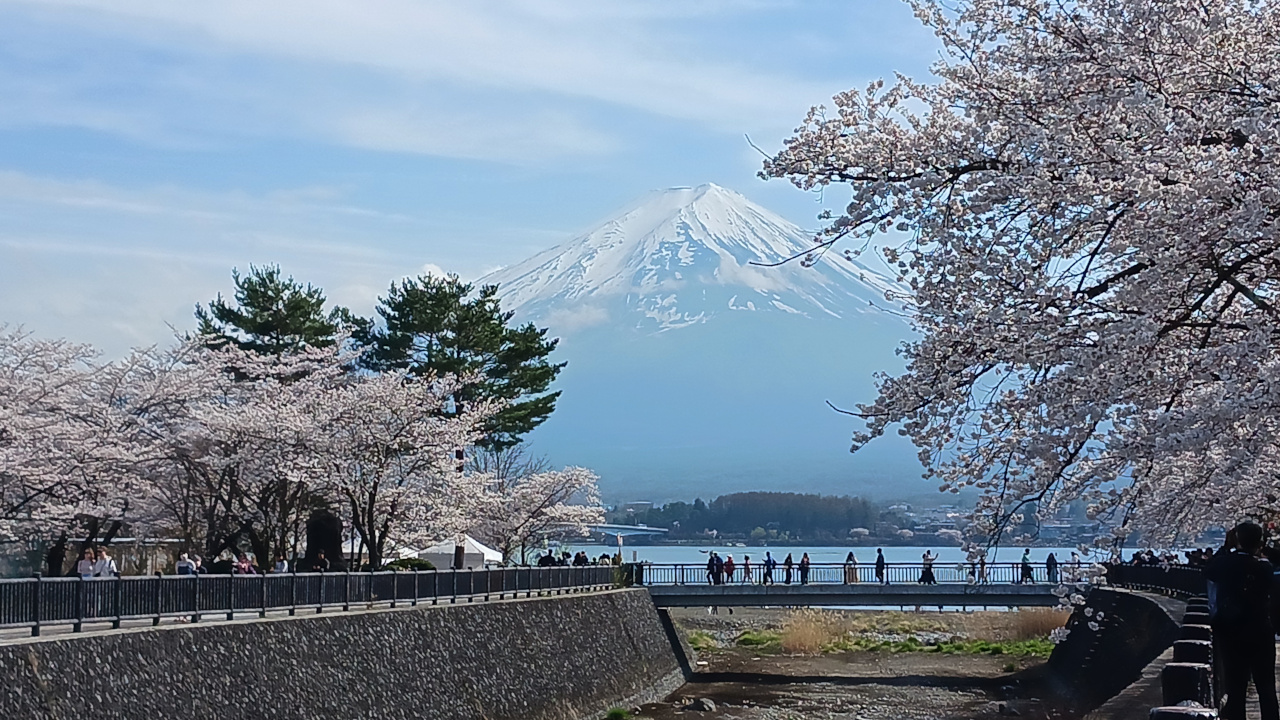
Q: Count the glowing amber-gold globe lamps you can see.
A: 0